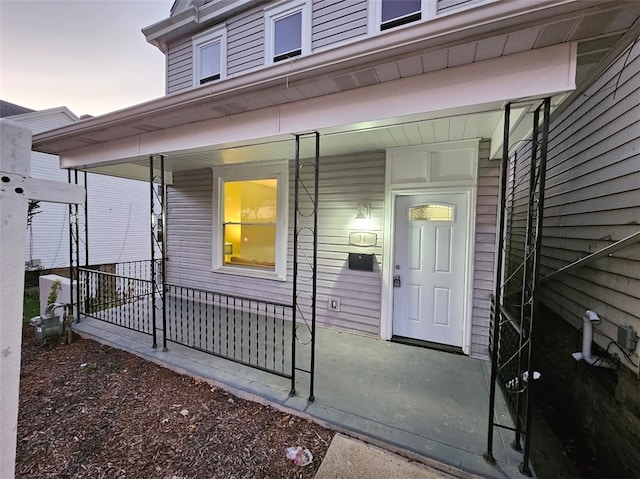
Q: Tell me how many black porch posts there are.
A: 4